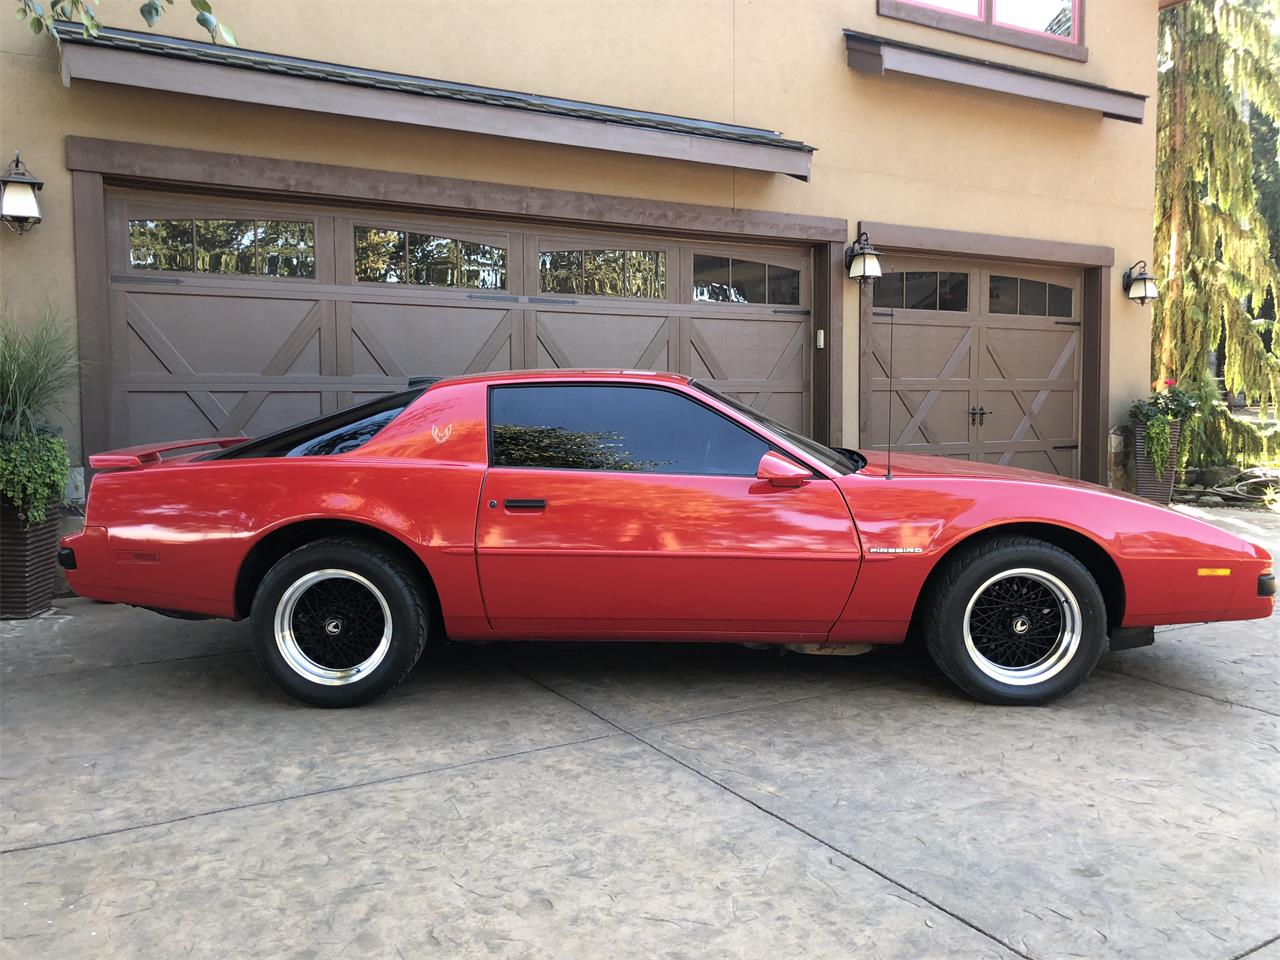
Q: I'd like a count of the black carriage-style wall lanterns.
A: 3